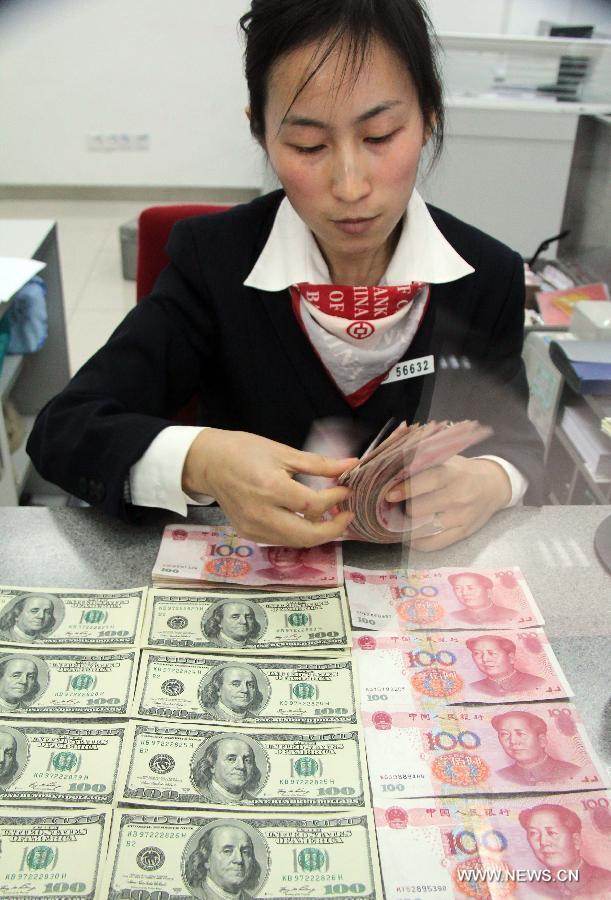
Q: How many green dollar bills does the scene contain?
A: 8